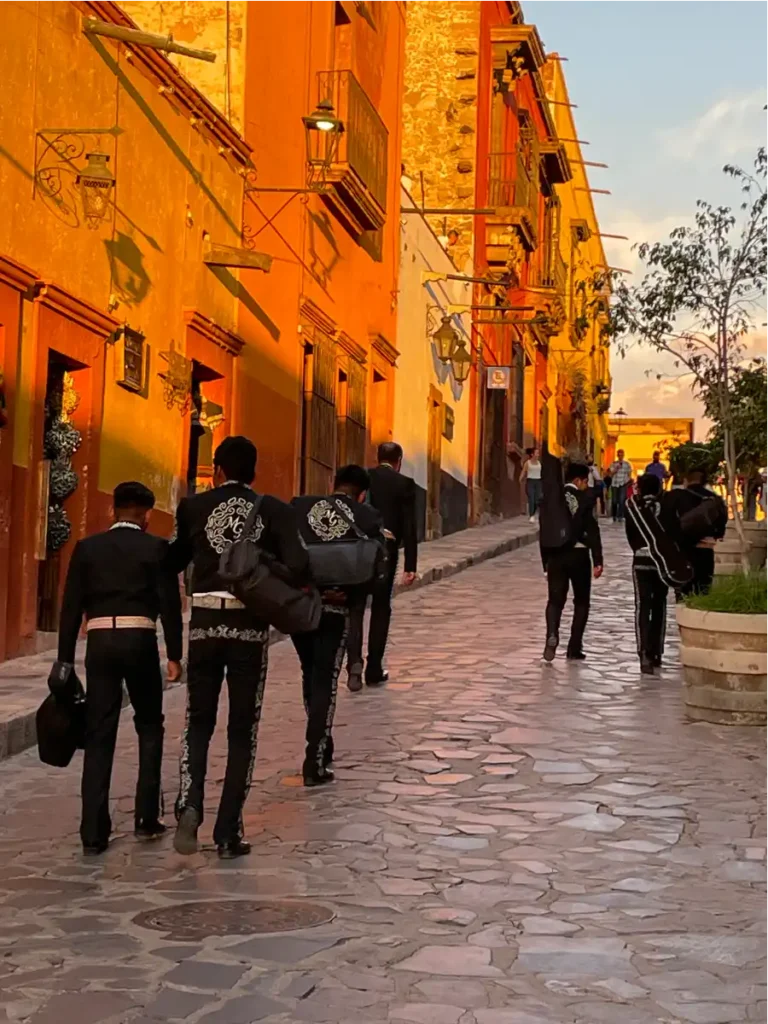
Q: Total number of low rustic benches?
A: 0